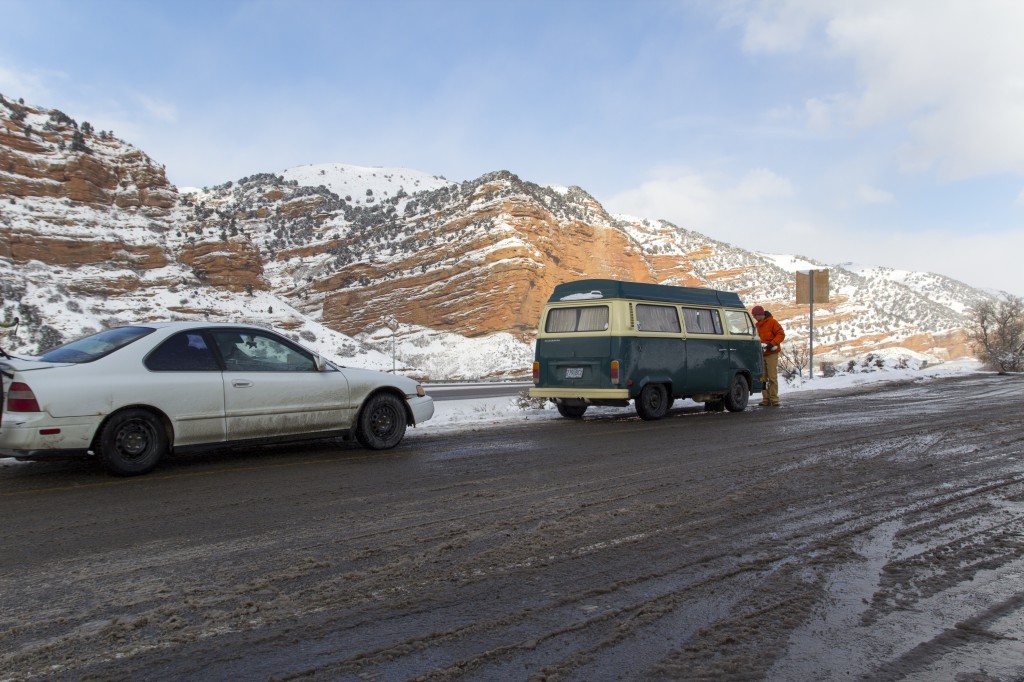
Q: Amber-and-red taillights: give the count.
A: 2